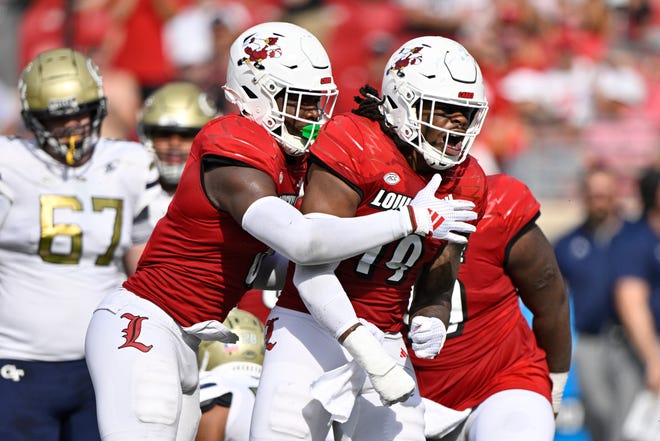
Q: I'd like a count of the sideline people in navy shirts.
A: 2